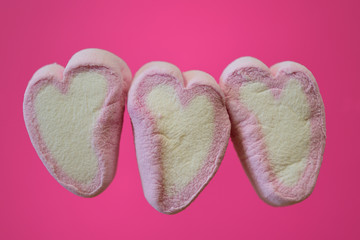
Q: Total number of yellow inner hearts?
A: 3